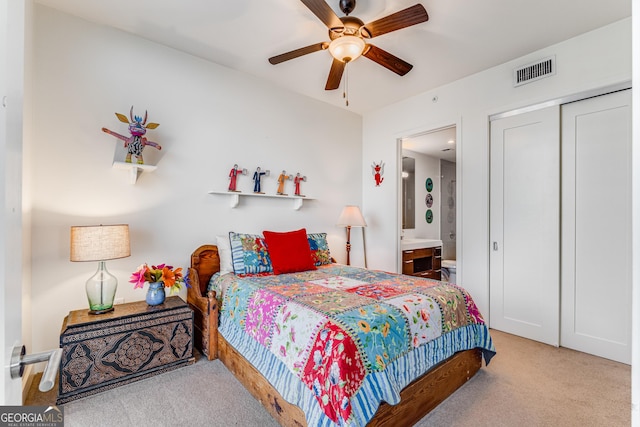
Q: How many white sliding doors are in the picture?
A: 2